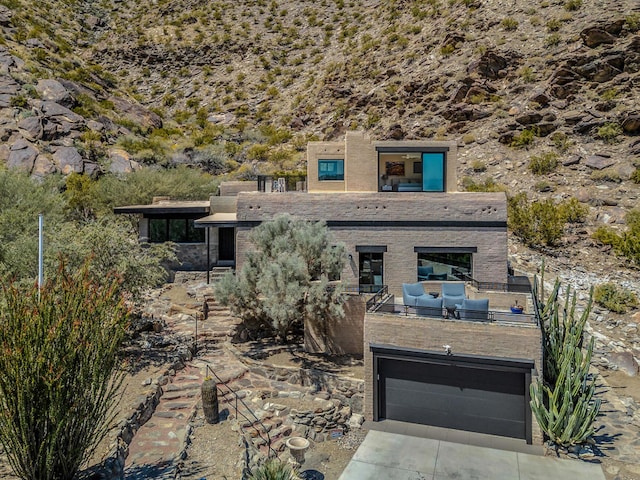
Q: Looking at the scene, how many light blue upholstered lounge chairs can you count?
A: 4